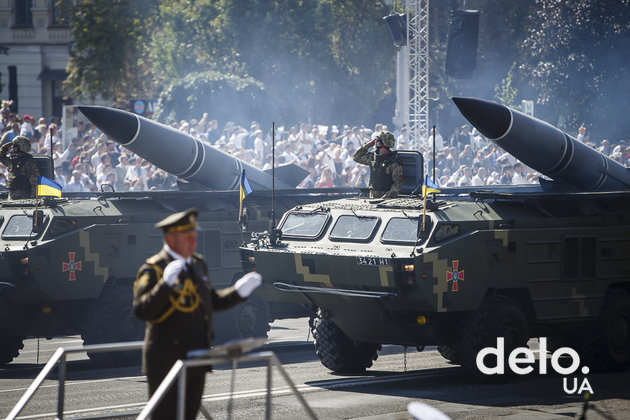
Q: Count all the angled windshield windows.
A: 4